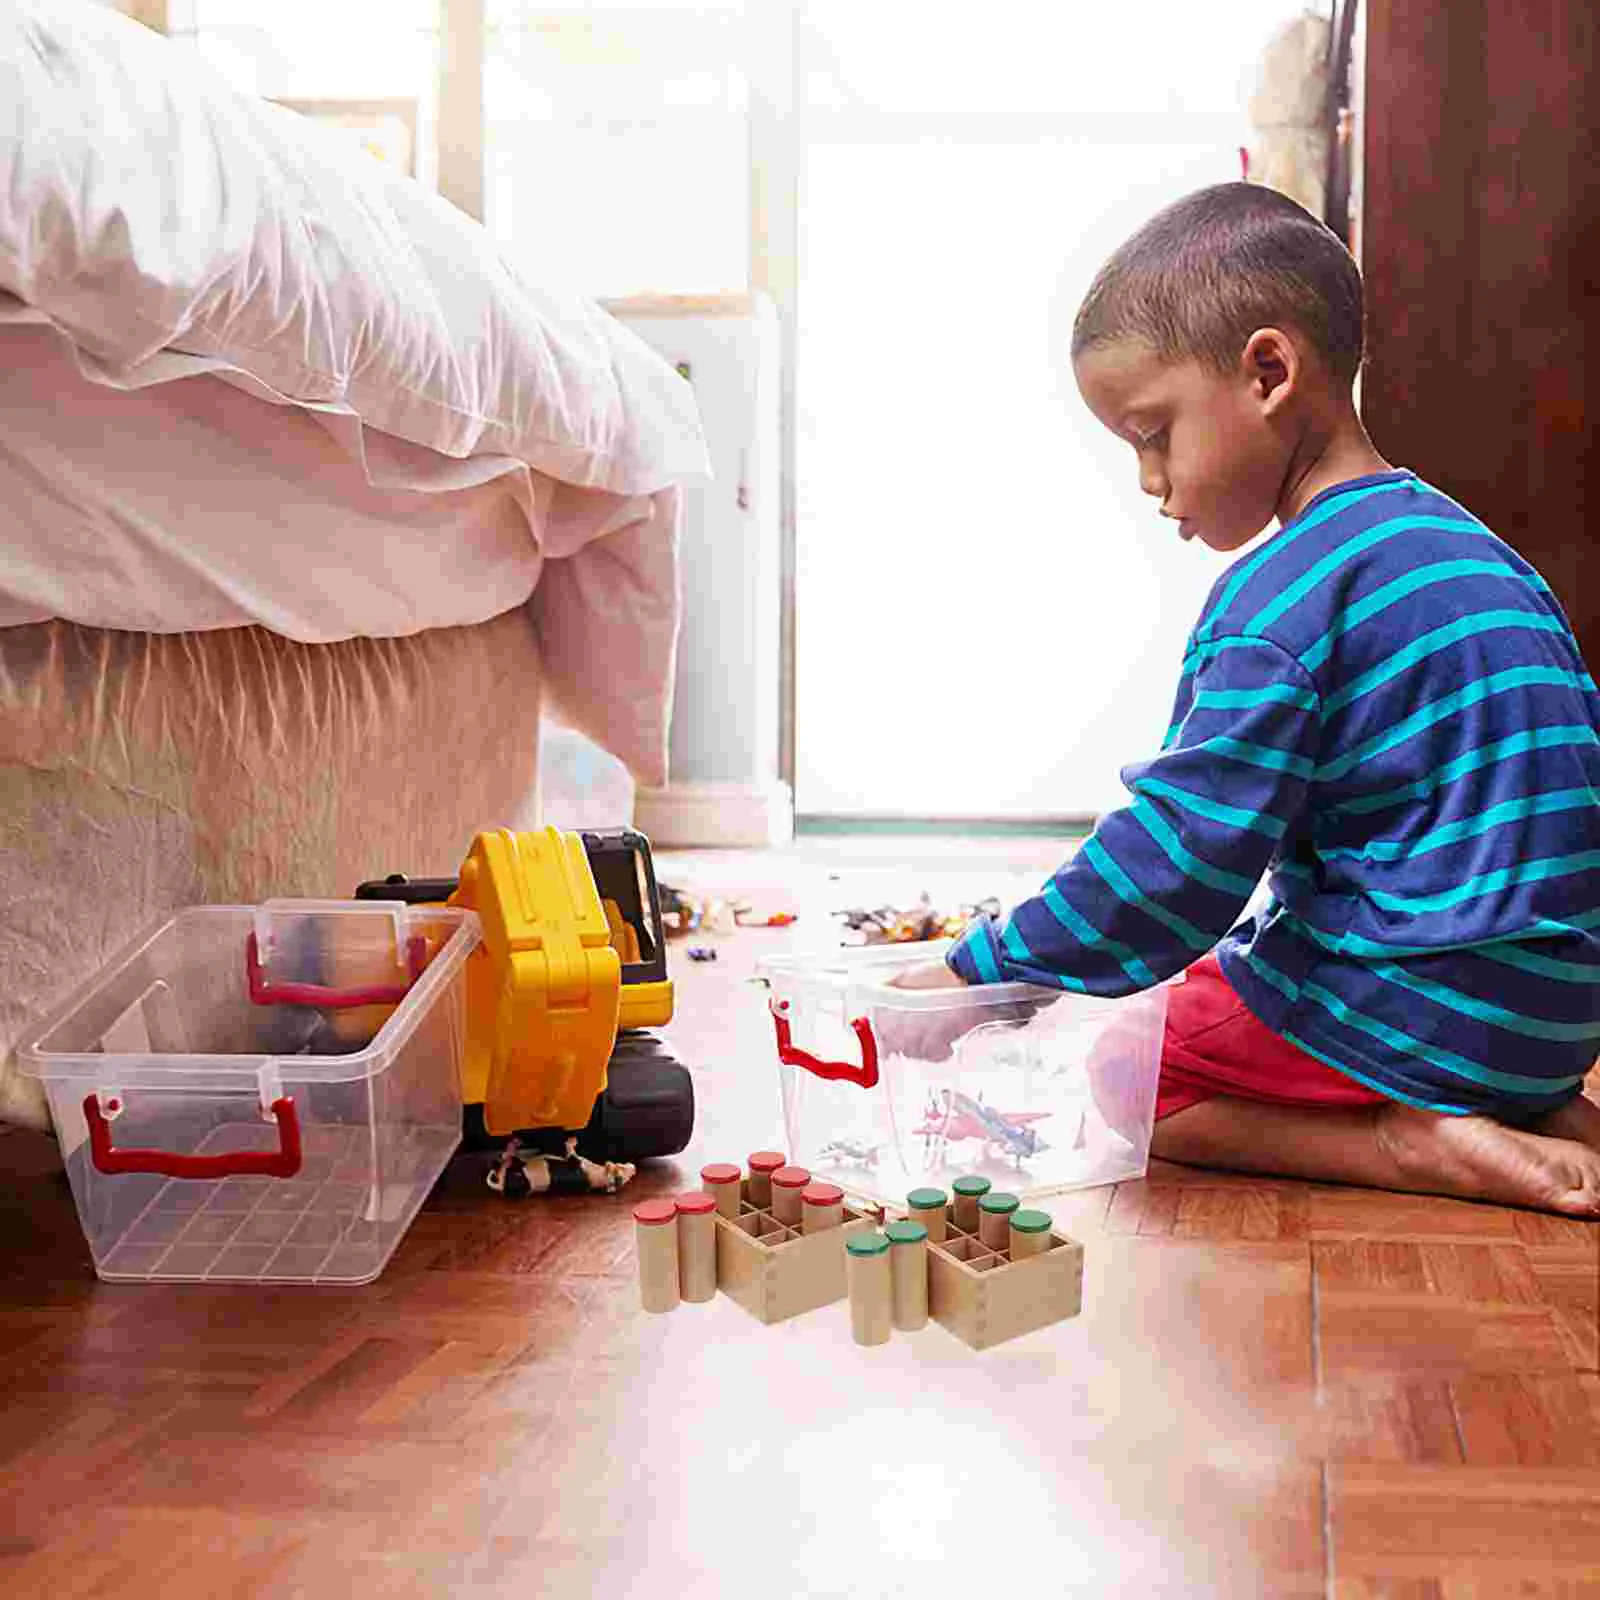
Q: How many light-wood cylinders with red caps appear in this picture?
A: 6